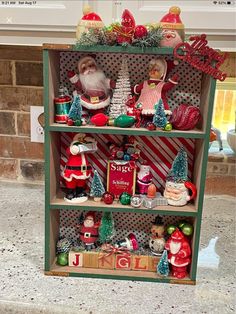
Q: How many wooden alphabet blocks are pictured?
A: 6